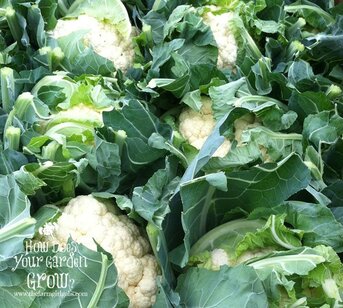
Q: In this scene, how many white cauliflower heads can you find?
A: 6